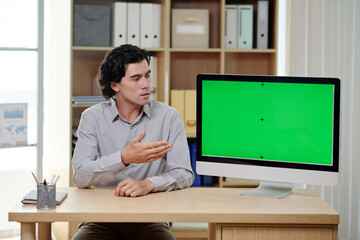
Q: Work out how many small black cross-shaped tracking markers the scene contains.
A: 3